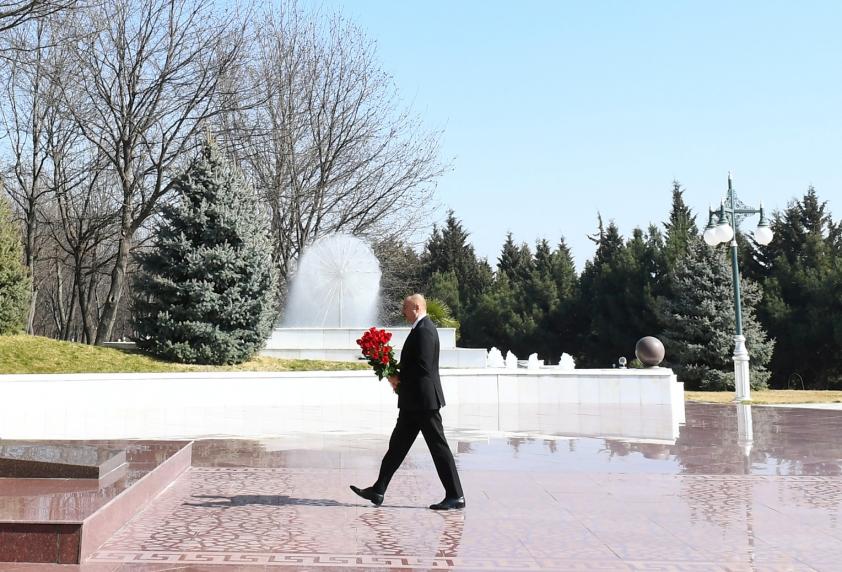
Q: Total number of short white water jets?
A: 4